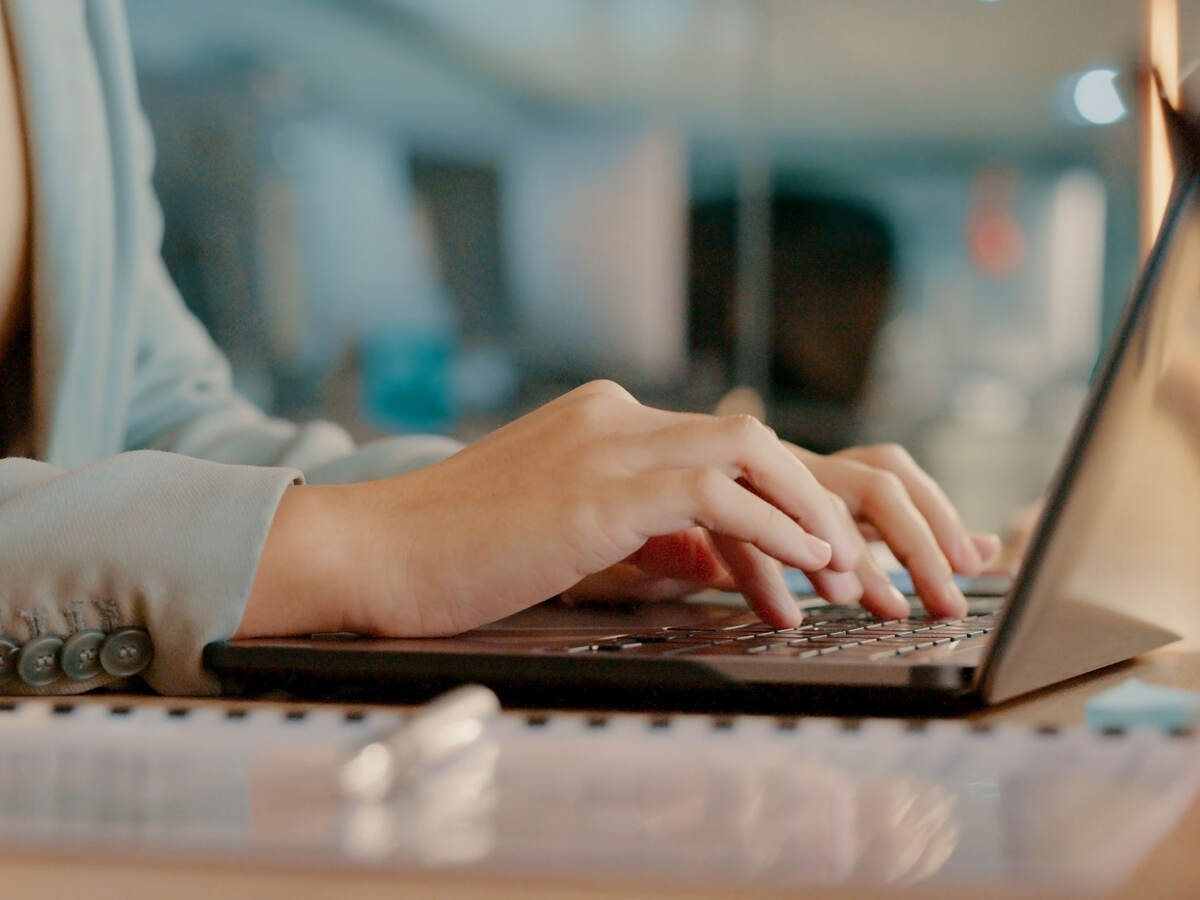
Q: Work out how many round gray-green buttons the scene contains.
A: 4